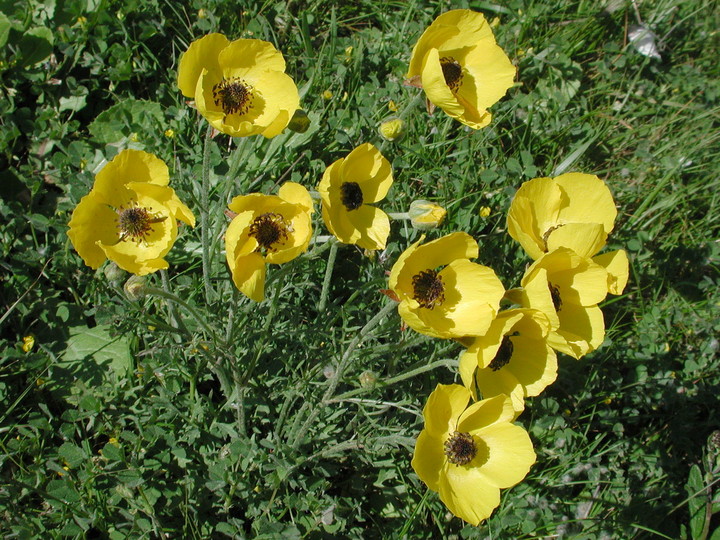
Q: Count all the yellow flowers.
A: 10